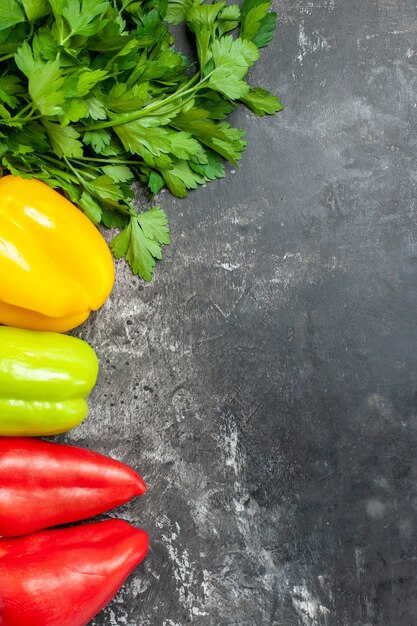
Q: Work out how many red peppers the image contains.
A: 2